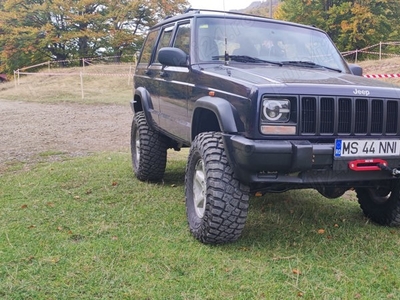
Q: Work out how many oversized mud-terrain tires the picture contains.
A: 3